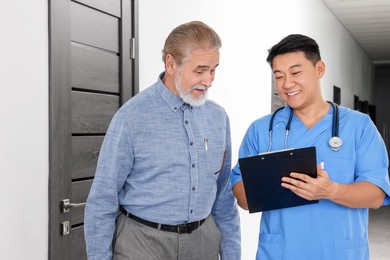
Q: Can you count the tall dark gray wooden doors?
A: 1